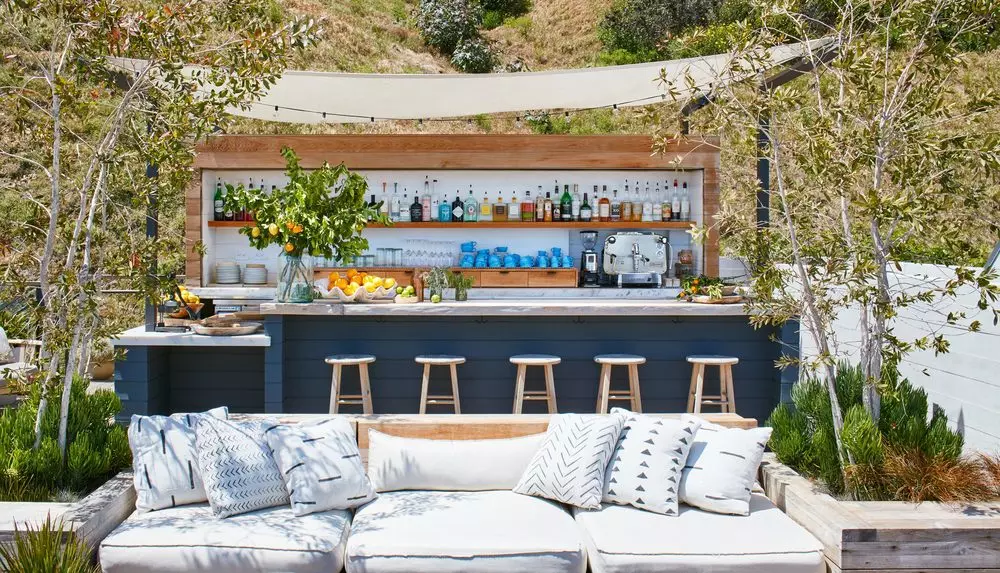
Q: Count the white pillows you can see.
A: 7